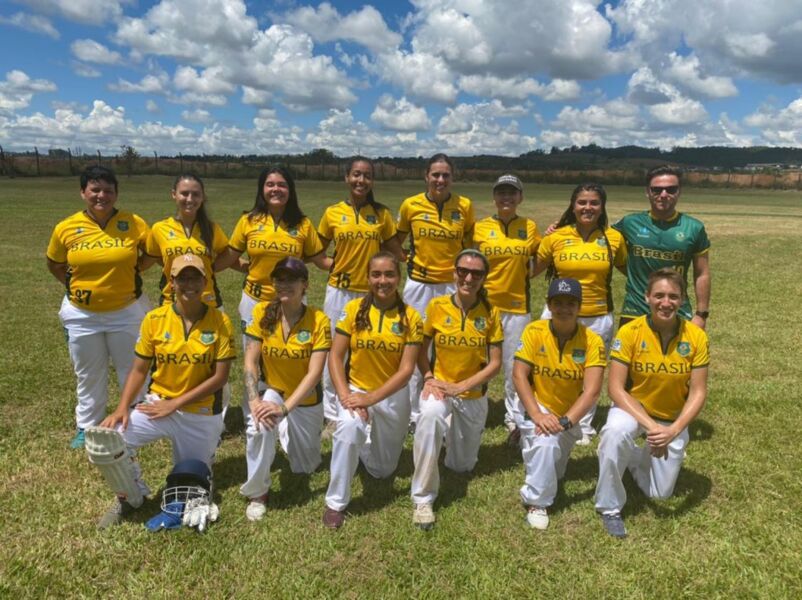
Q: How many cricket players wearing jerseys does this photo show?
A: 14